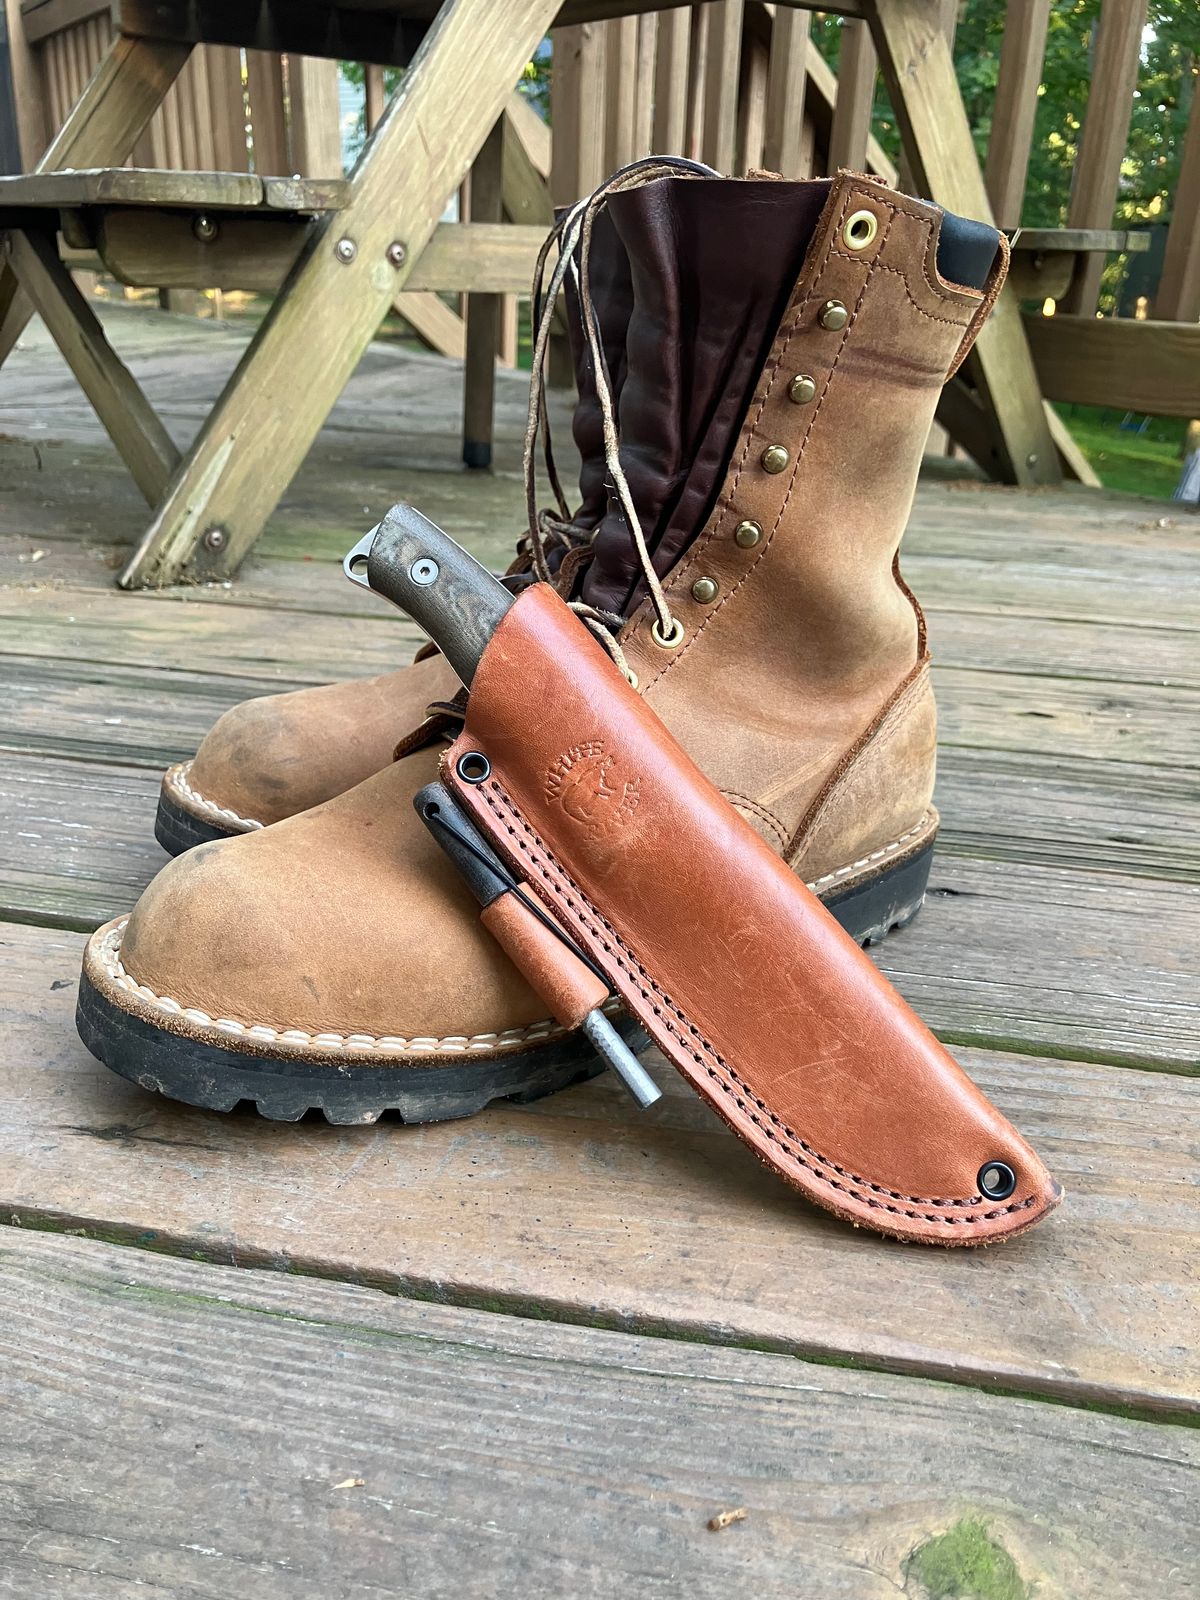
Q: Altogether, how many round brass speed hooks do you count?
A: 5